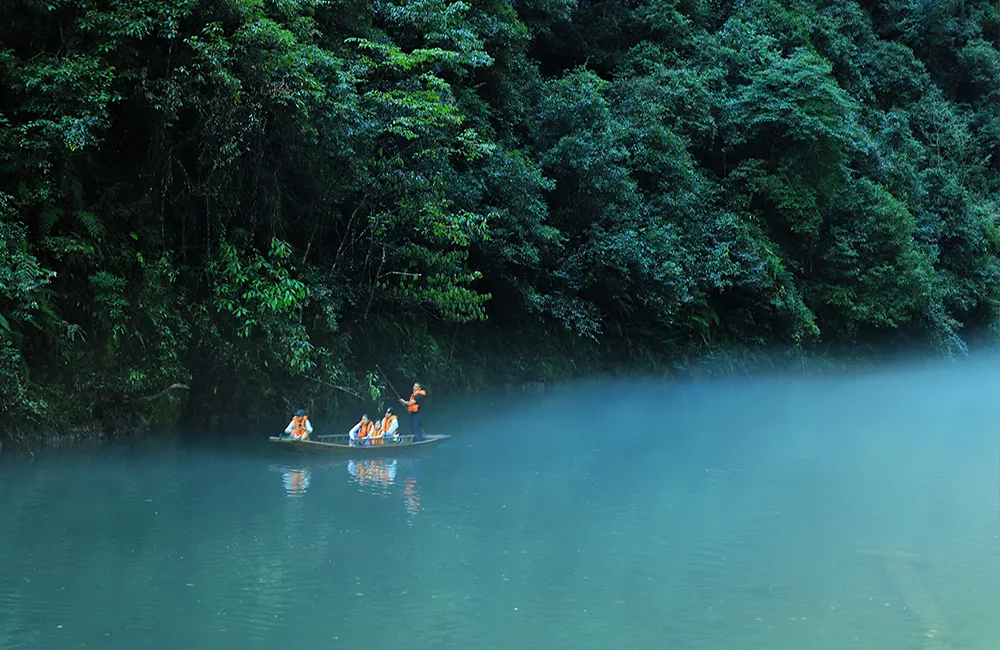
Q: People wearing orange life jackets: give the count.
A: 5